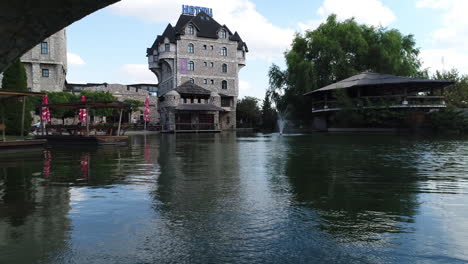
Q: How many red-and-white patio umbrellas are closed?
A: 3